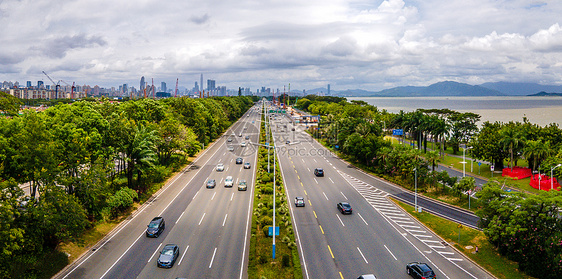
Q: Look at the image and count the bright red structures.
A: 2